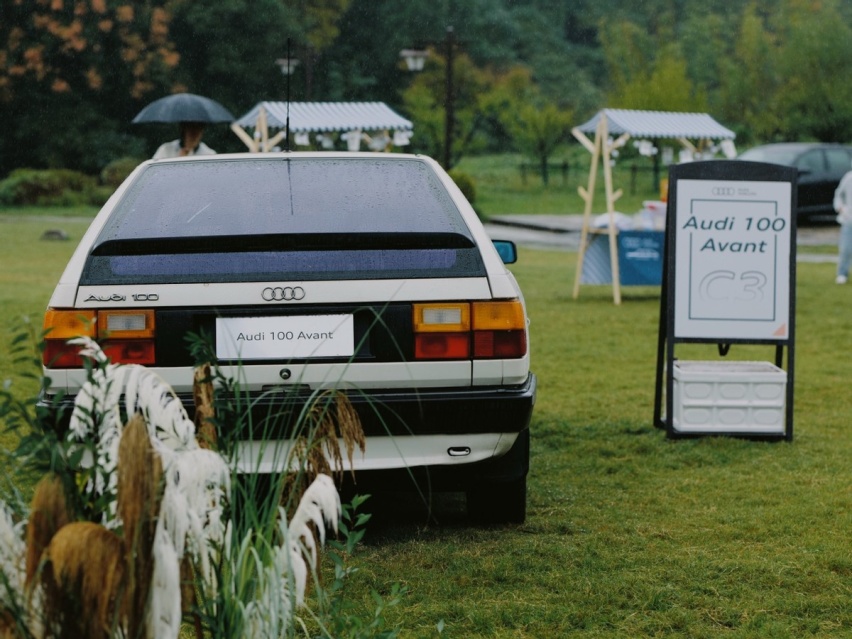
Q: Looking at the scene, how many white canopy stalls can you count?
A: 2